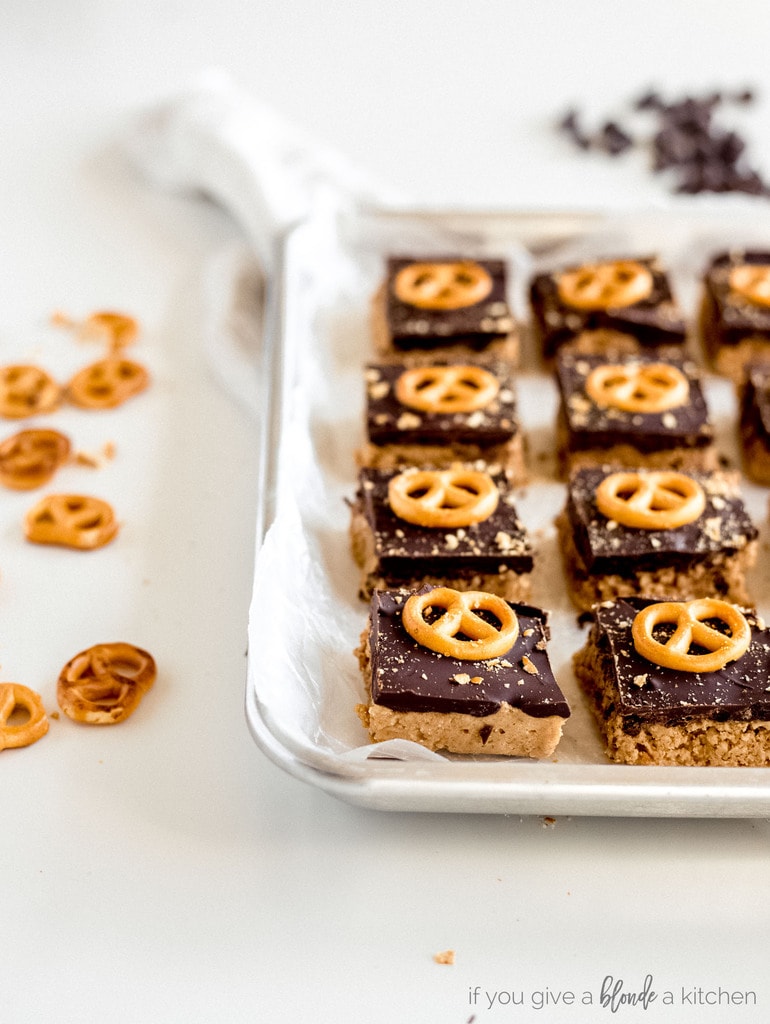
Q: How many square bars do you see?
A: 10